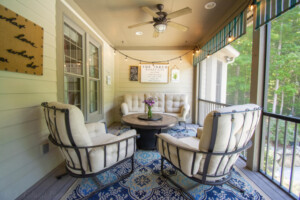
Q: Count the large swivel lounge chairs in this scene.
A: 2